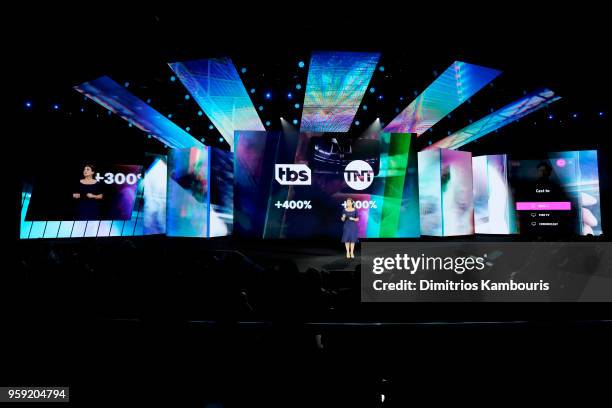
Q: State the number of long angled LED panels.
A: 5